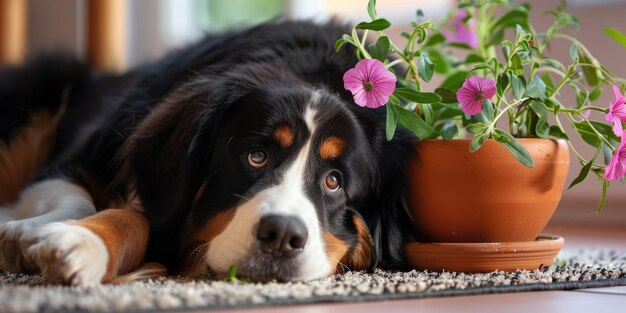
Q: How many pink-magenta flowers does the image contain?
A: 5